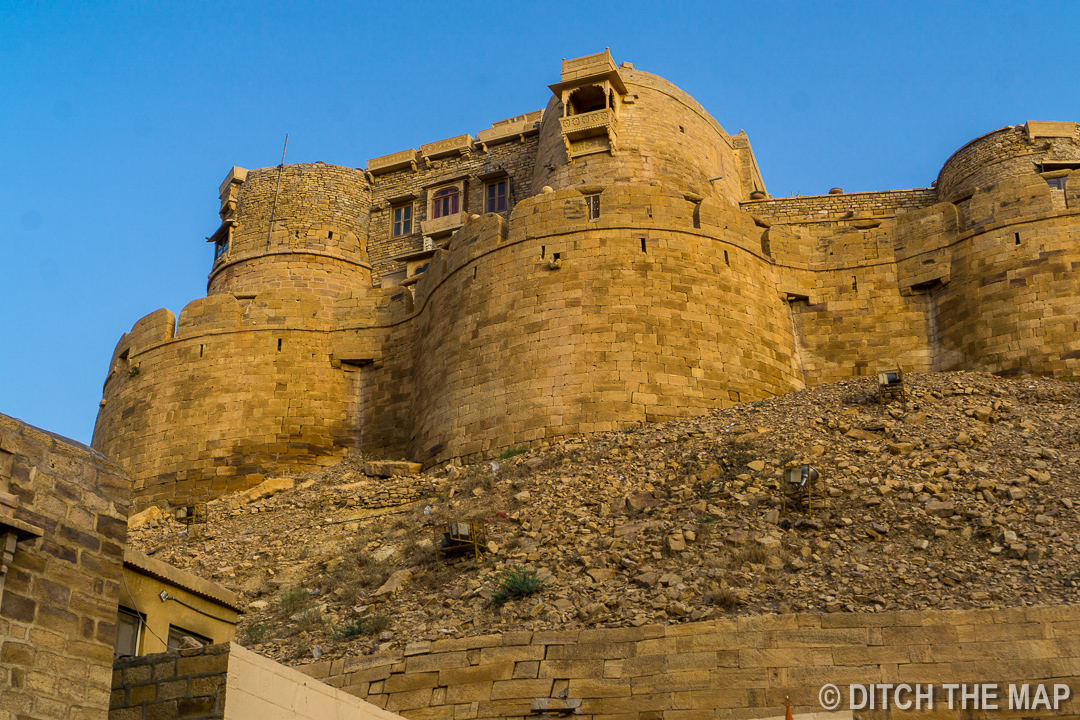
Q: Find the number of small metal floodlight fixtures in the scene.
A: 4